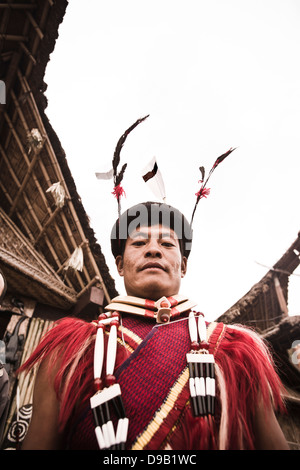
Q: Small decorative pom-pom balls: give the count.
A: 2